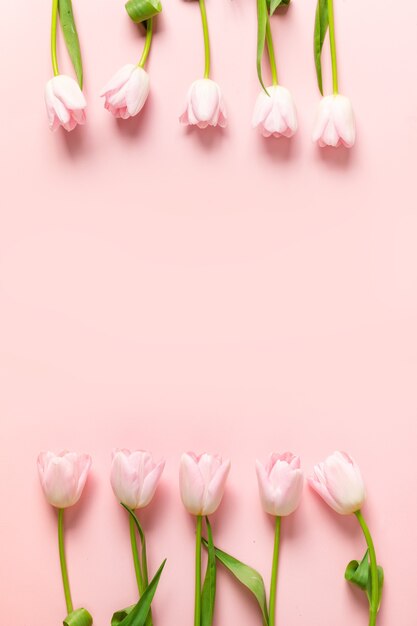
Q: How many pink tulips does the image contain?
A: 10